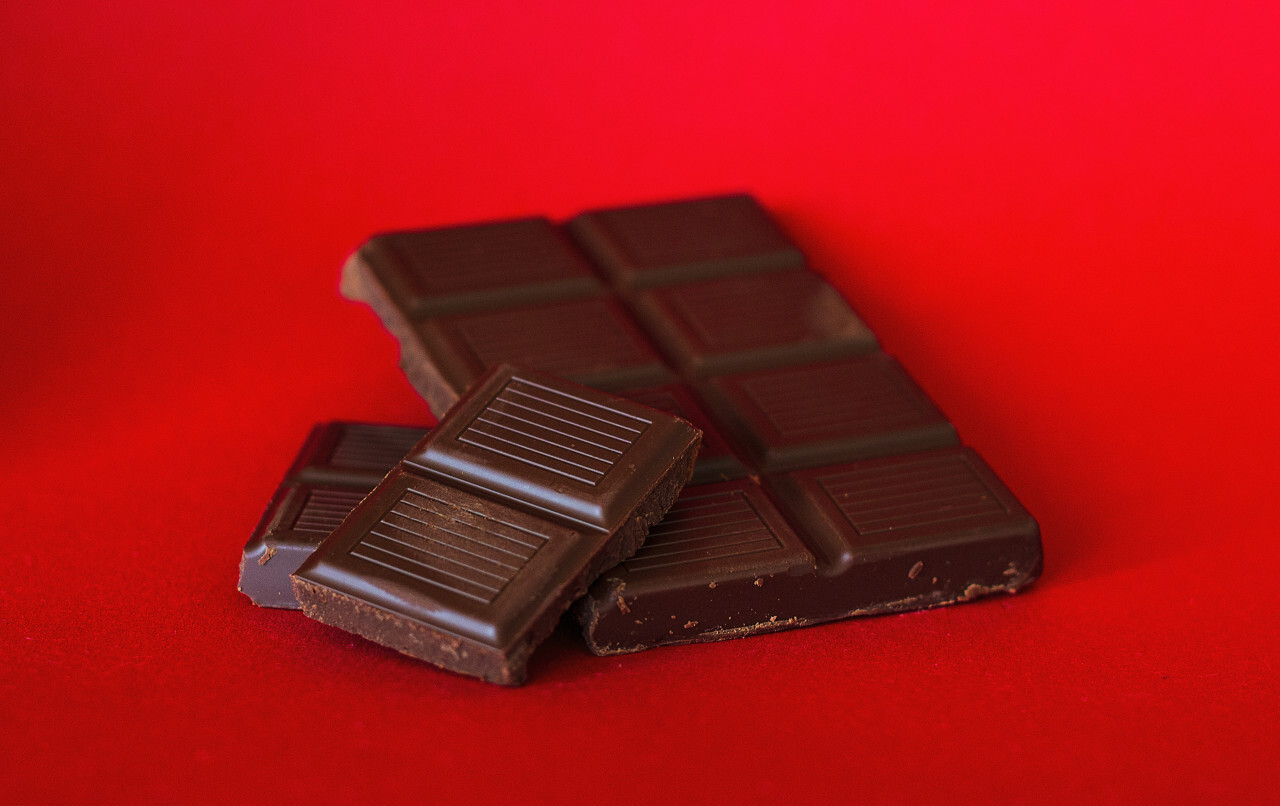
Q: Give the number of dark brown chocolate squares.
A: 12